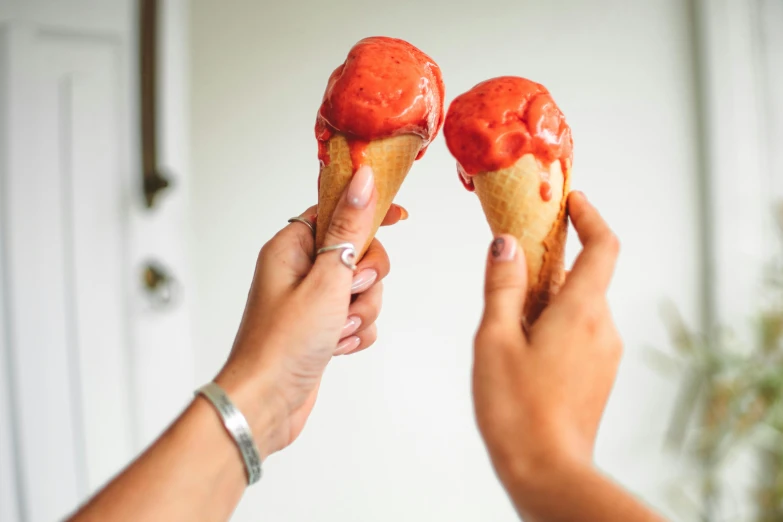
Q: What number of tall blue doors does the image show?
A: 0